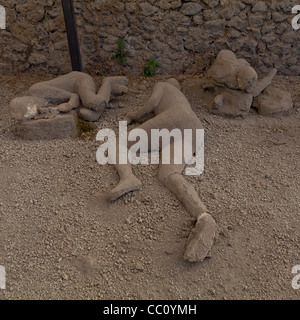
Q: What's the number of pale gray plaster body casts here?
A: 3